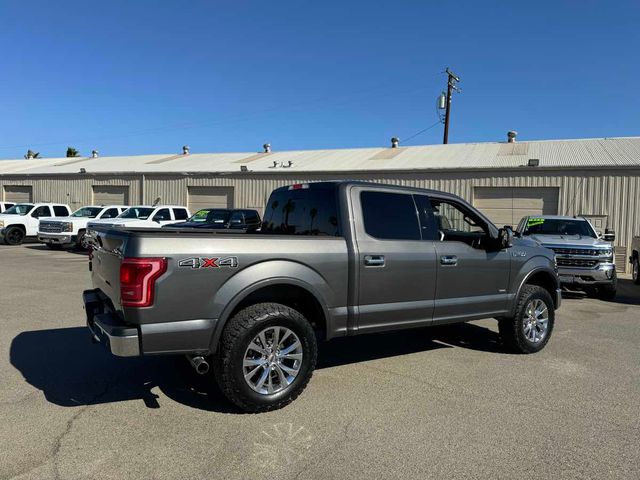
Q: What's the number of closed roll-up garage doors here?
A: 4